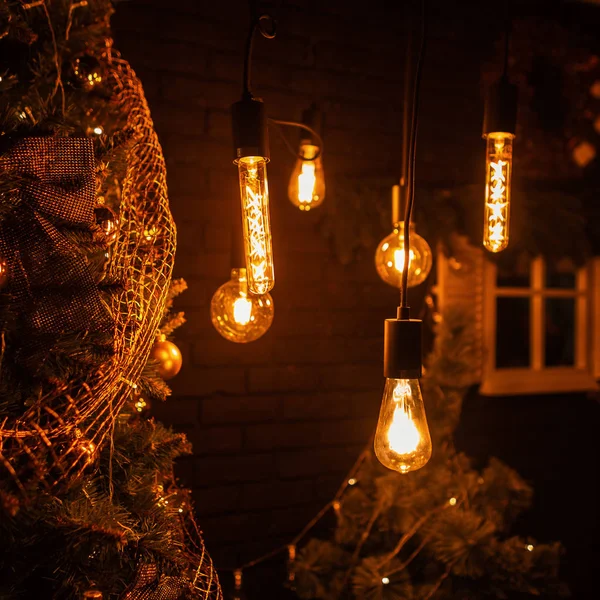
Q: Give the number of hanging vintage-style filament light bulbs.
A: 6